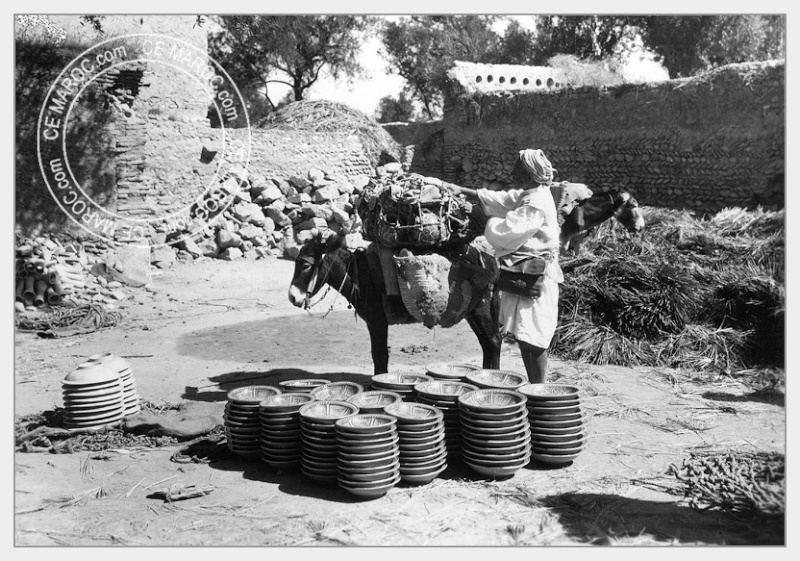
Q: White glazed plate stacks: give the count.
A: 2